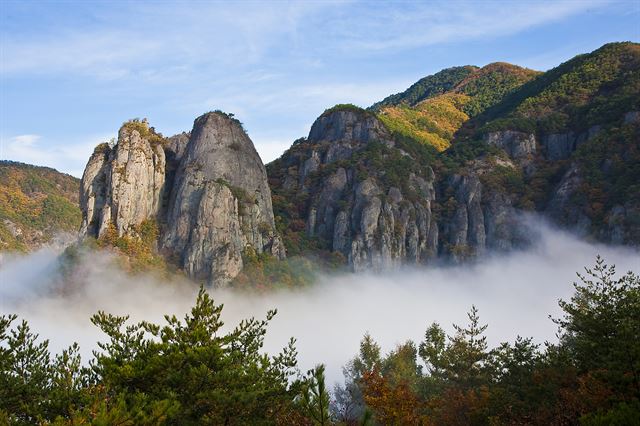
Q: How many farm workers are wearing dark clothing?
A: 0